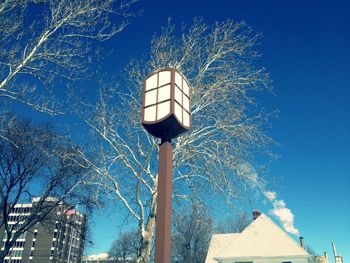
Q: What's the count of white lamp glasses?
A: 12